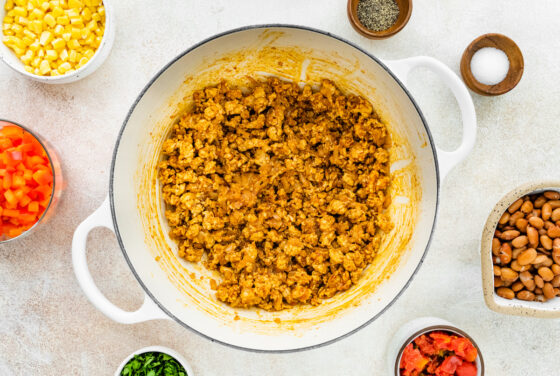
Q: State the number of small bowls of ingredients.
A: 7